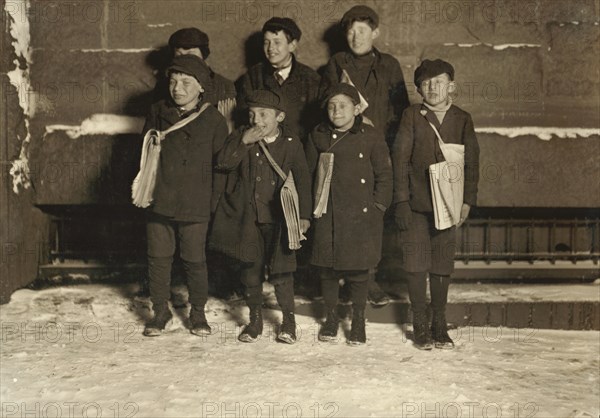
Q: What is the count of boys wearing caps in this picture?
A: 7